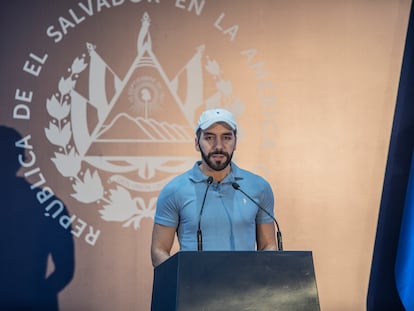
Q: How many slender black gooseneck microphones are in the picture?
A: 2